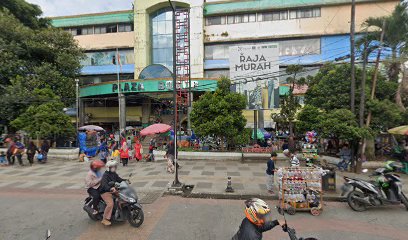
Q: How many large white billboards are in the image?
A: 1